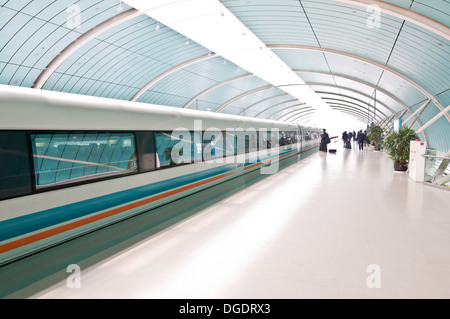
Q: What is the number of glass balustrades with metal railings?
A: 1